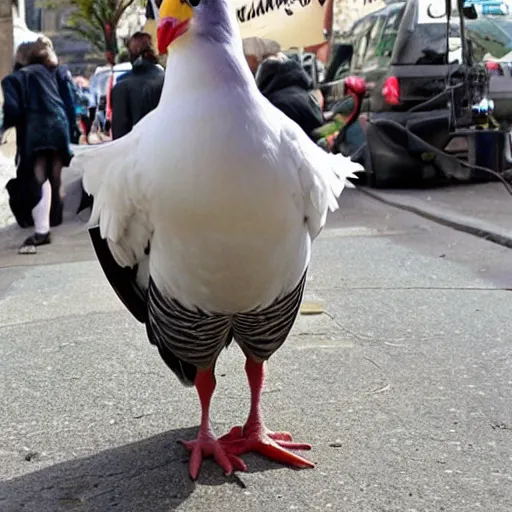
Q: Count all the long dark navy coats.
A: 1